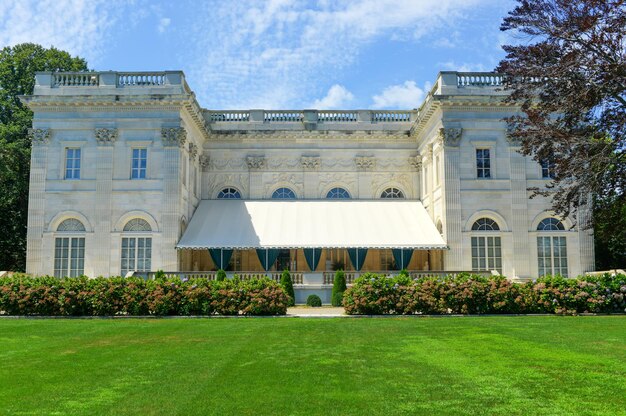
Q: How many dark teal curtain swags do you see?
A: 5